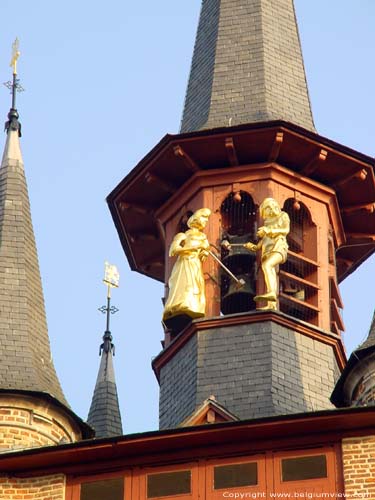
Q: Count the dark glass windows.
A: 4